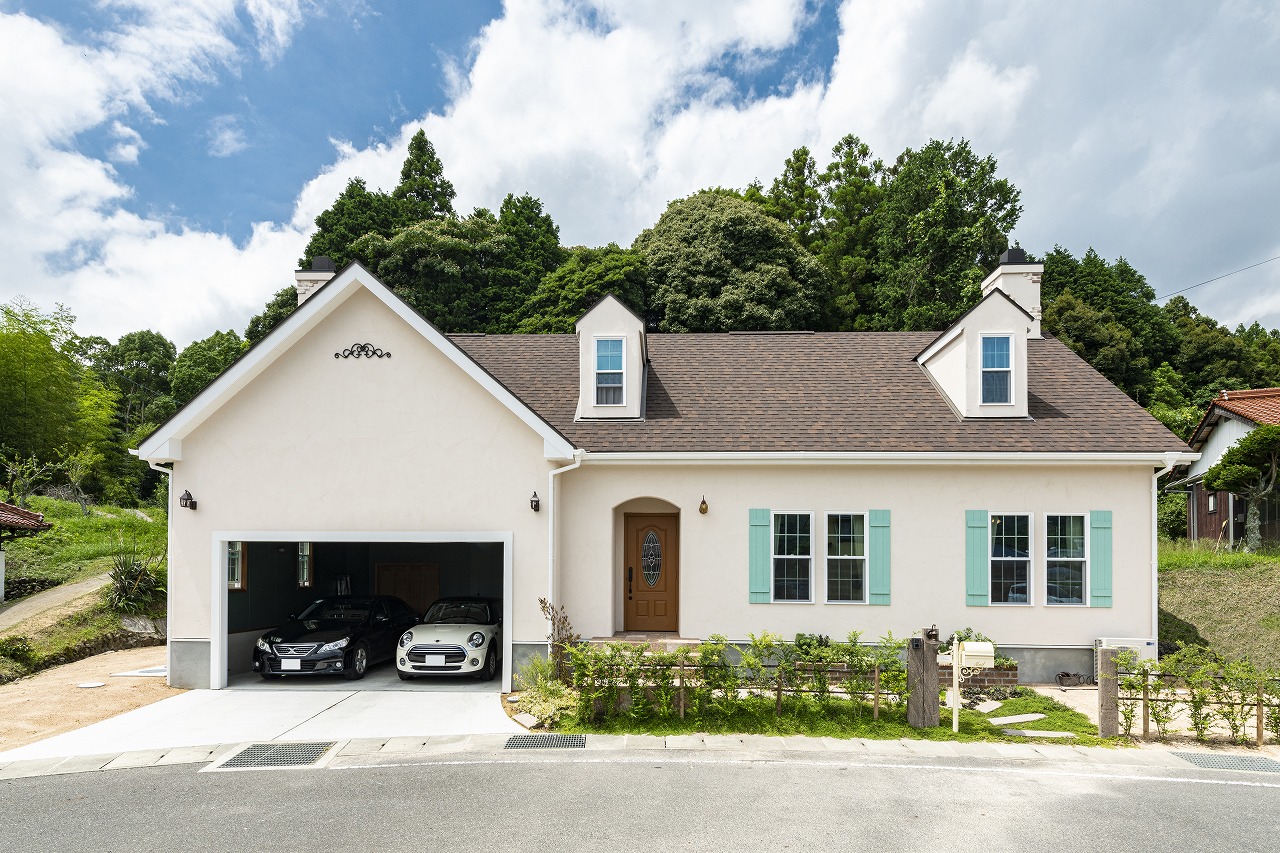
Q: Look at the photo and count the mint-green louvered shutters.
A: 4